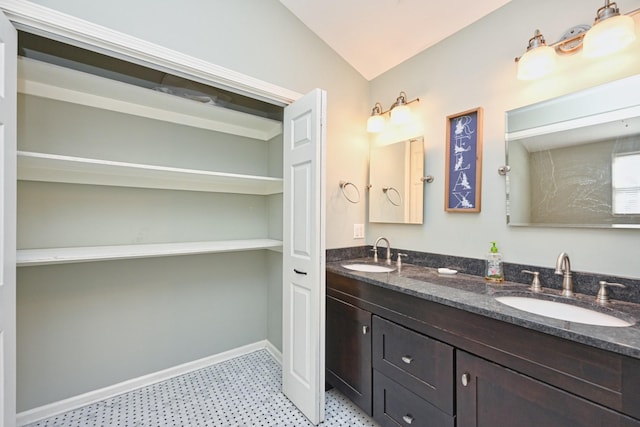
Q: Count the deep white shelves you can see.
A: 3